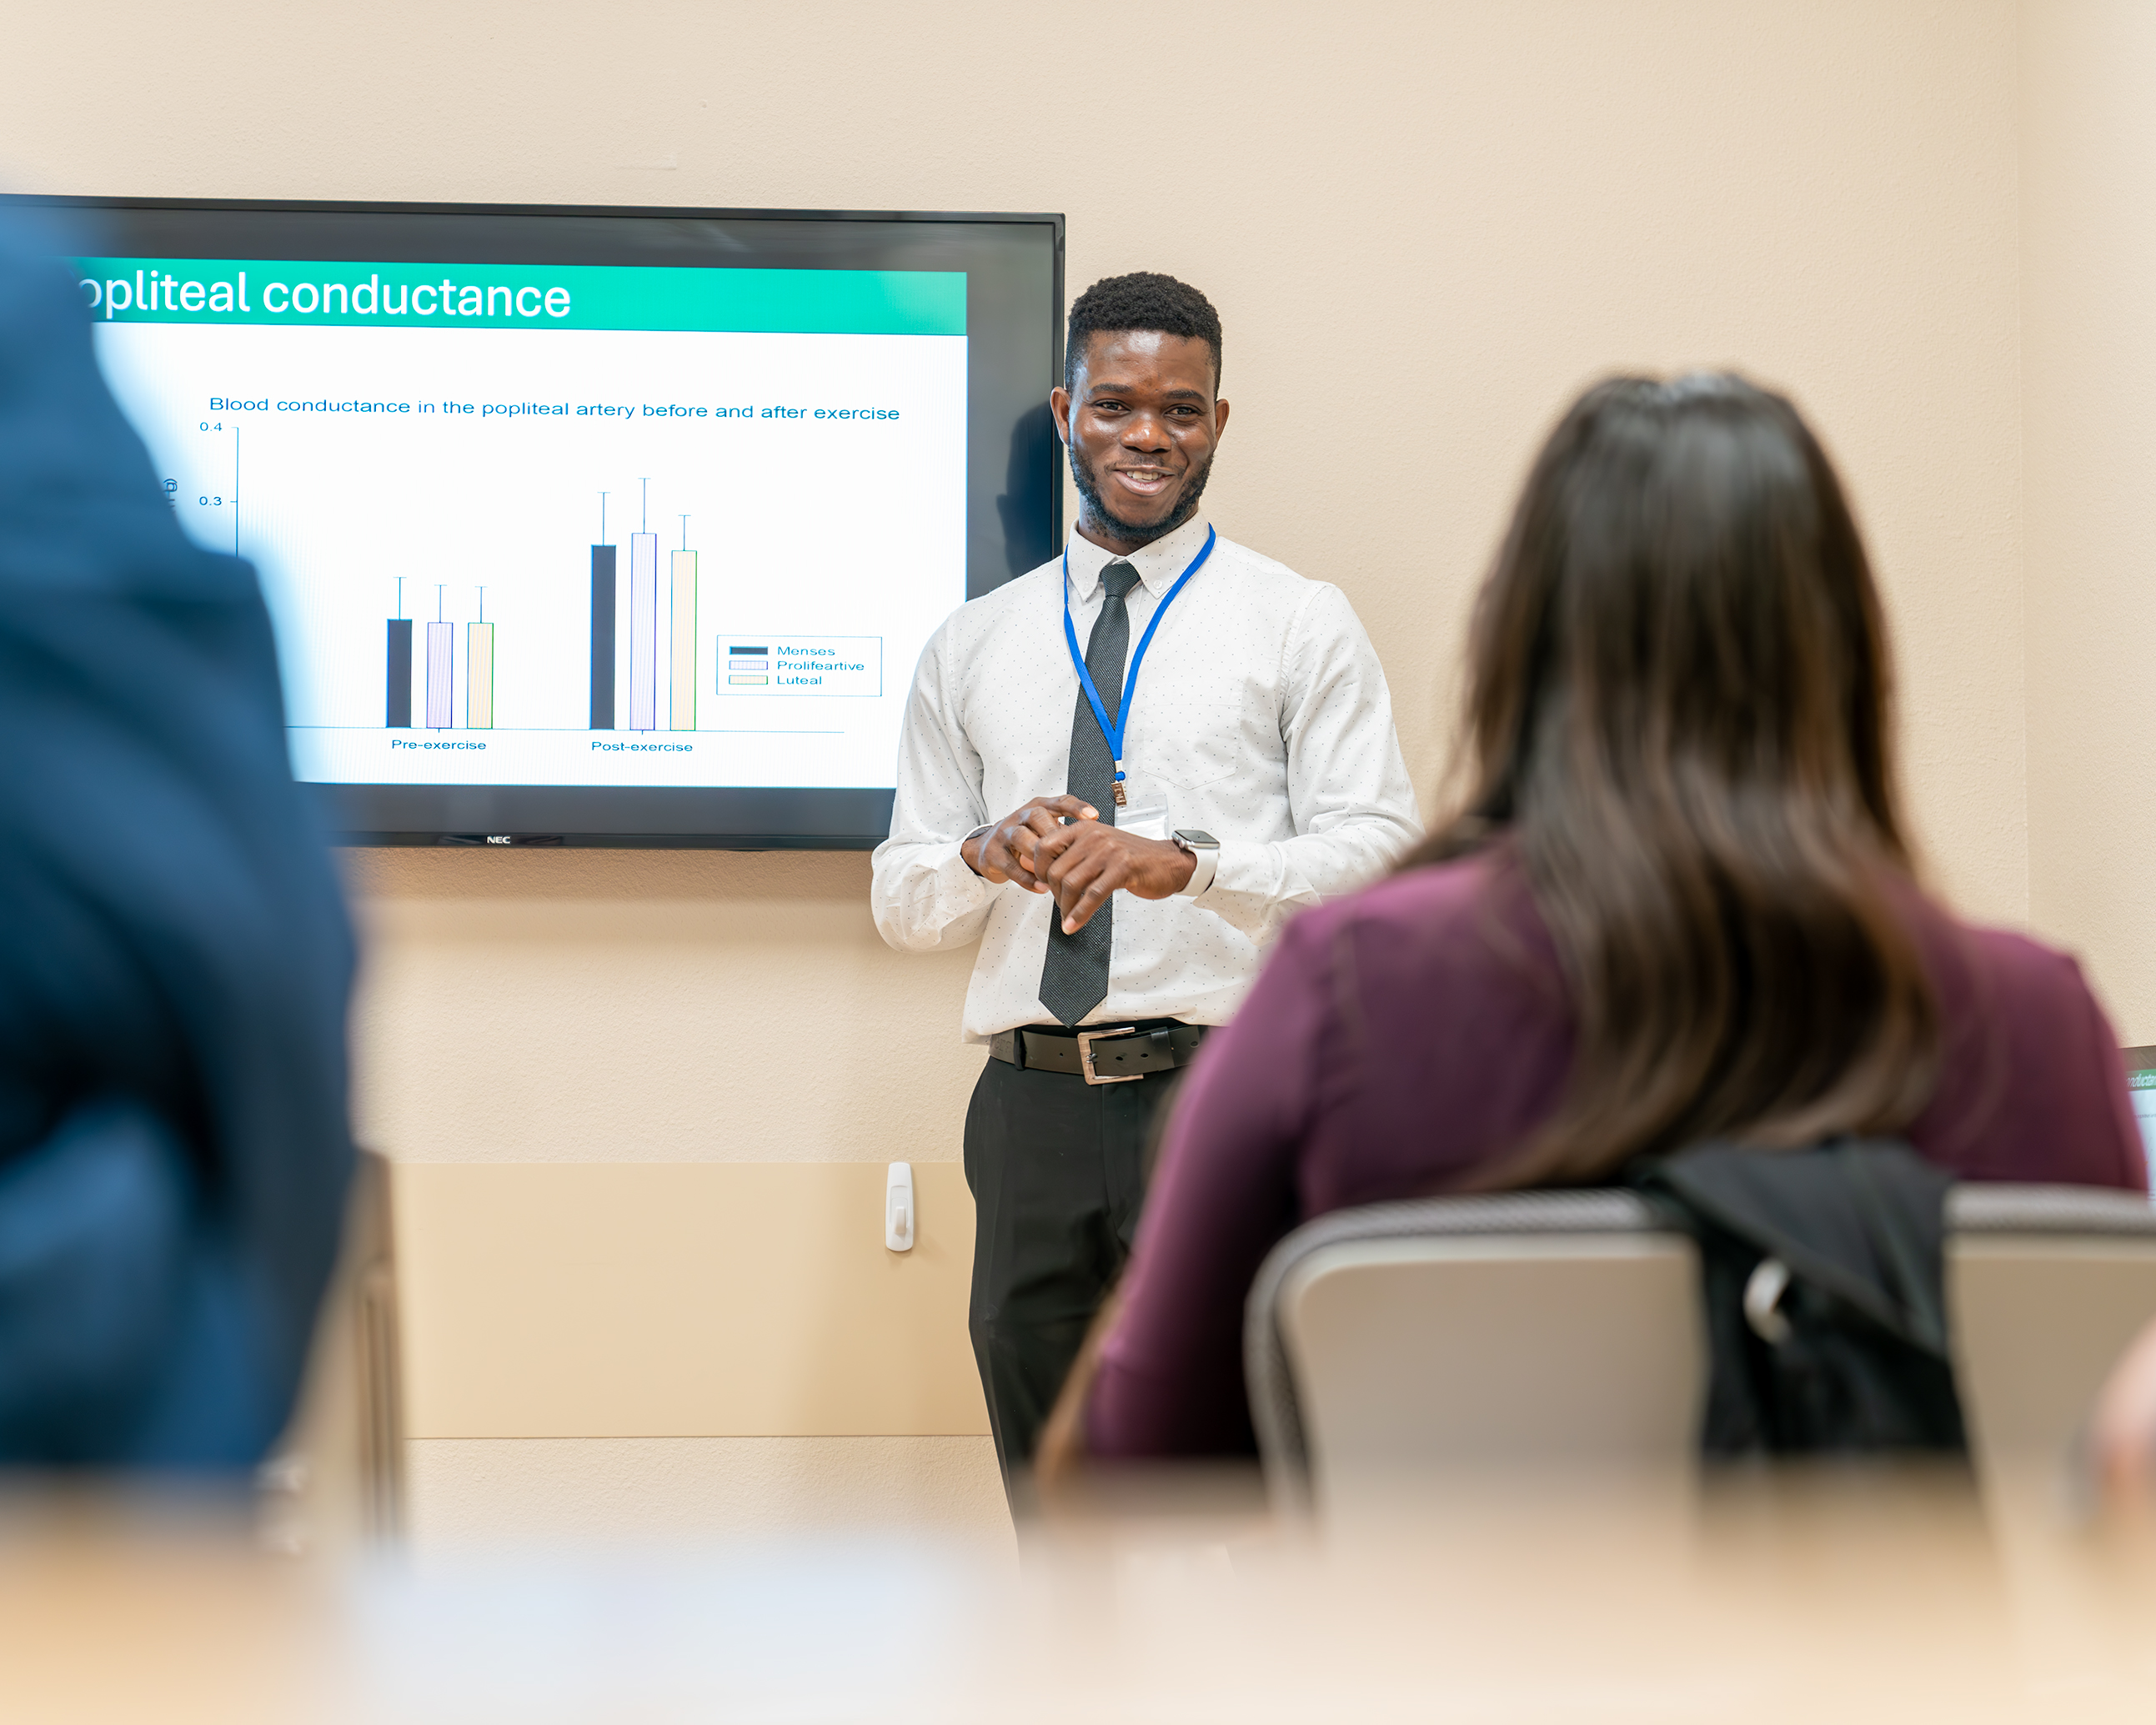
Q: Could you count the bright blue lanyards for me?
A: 1